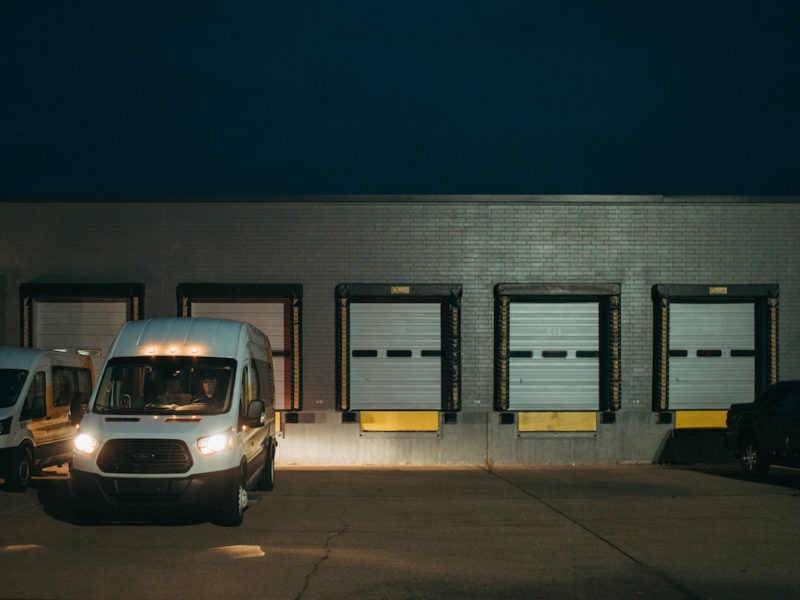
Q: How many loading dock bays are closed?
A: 5